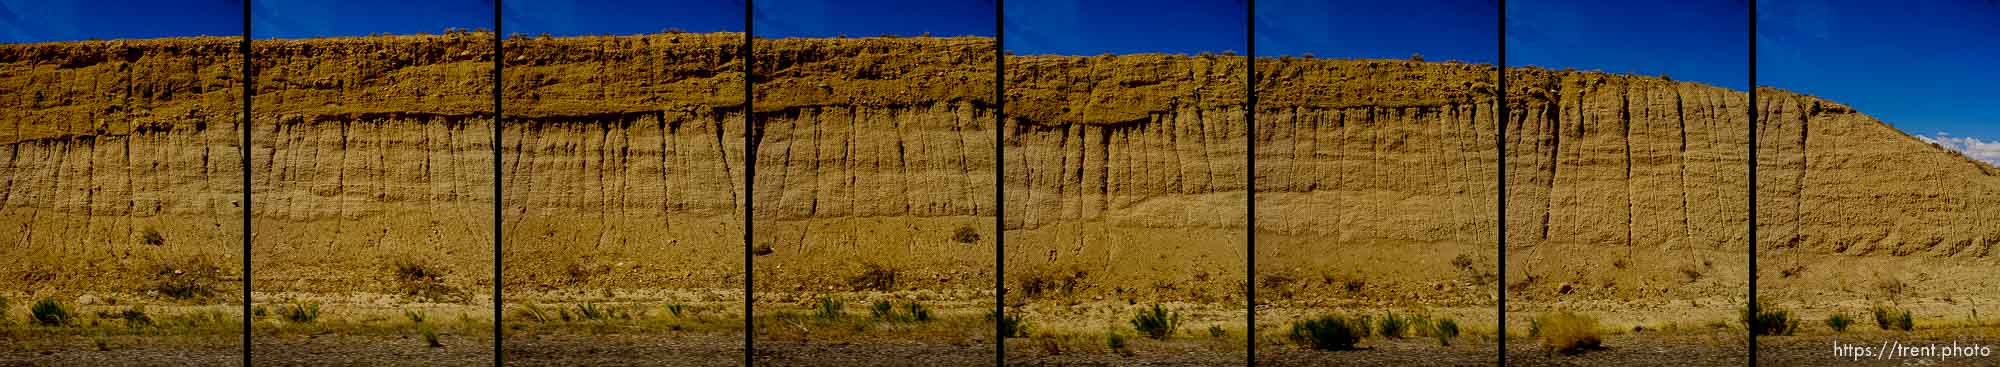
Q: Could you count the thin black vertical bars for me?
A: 7